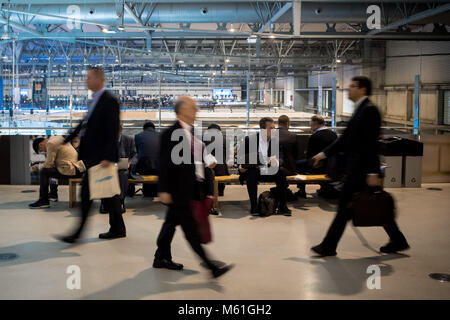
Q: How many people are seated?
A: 7